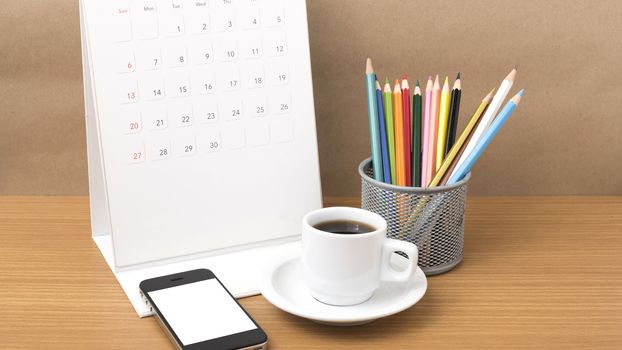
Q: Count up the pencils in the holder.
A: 14